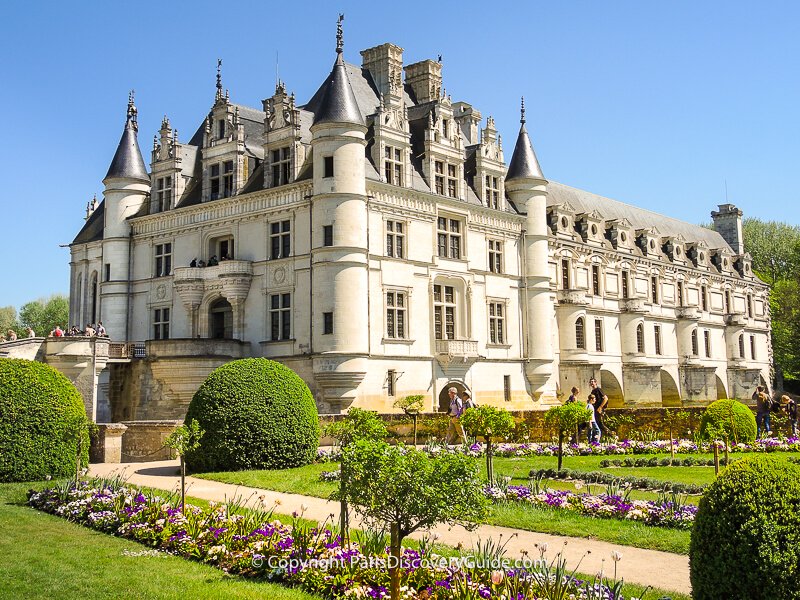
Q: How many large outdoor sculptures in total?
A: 0